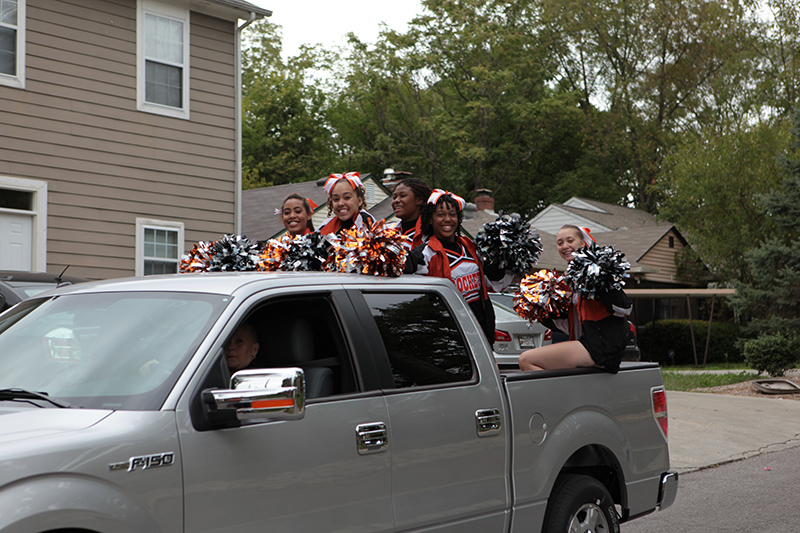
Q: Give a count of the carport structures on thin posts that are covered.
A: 1